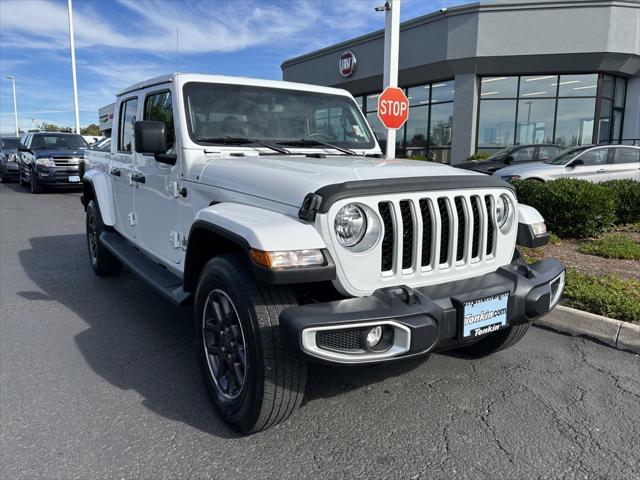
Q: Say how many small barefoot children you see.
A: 0